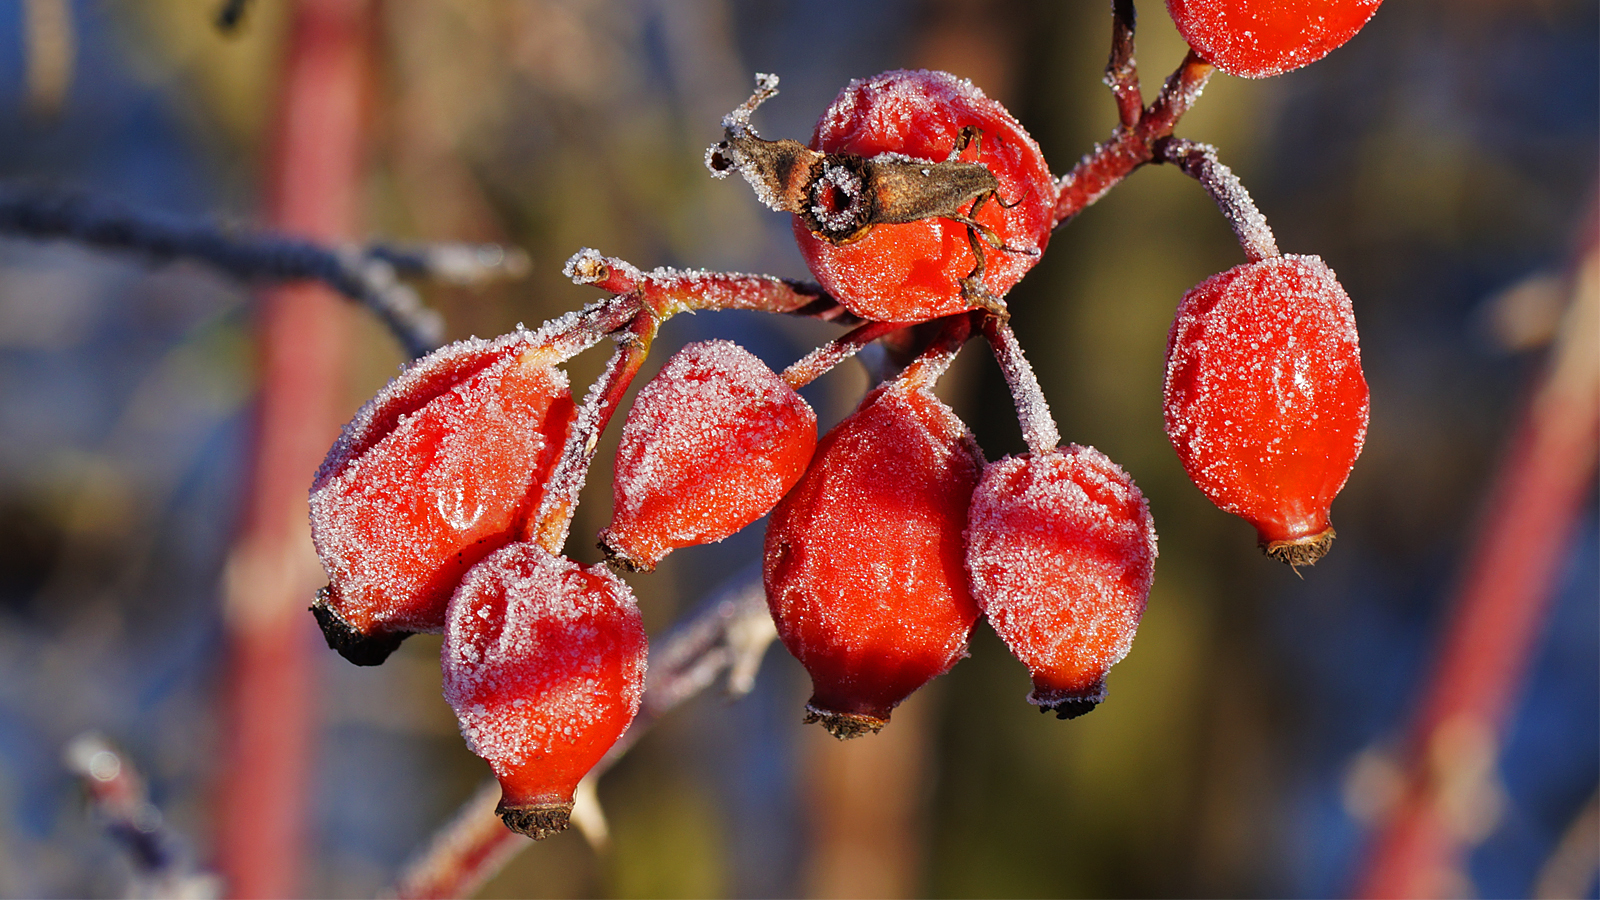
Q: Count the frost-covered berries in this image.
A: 8